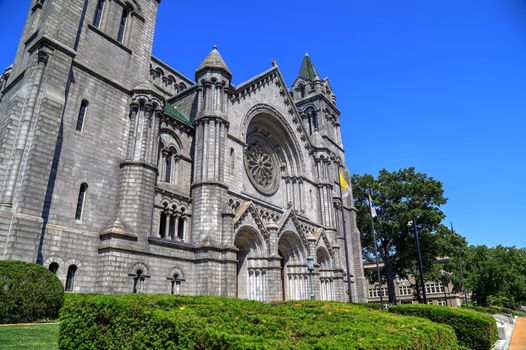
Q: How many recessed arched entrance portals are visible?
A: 3